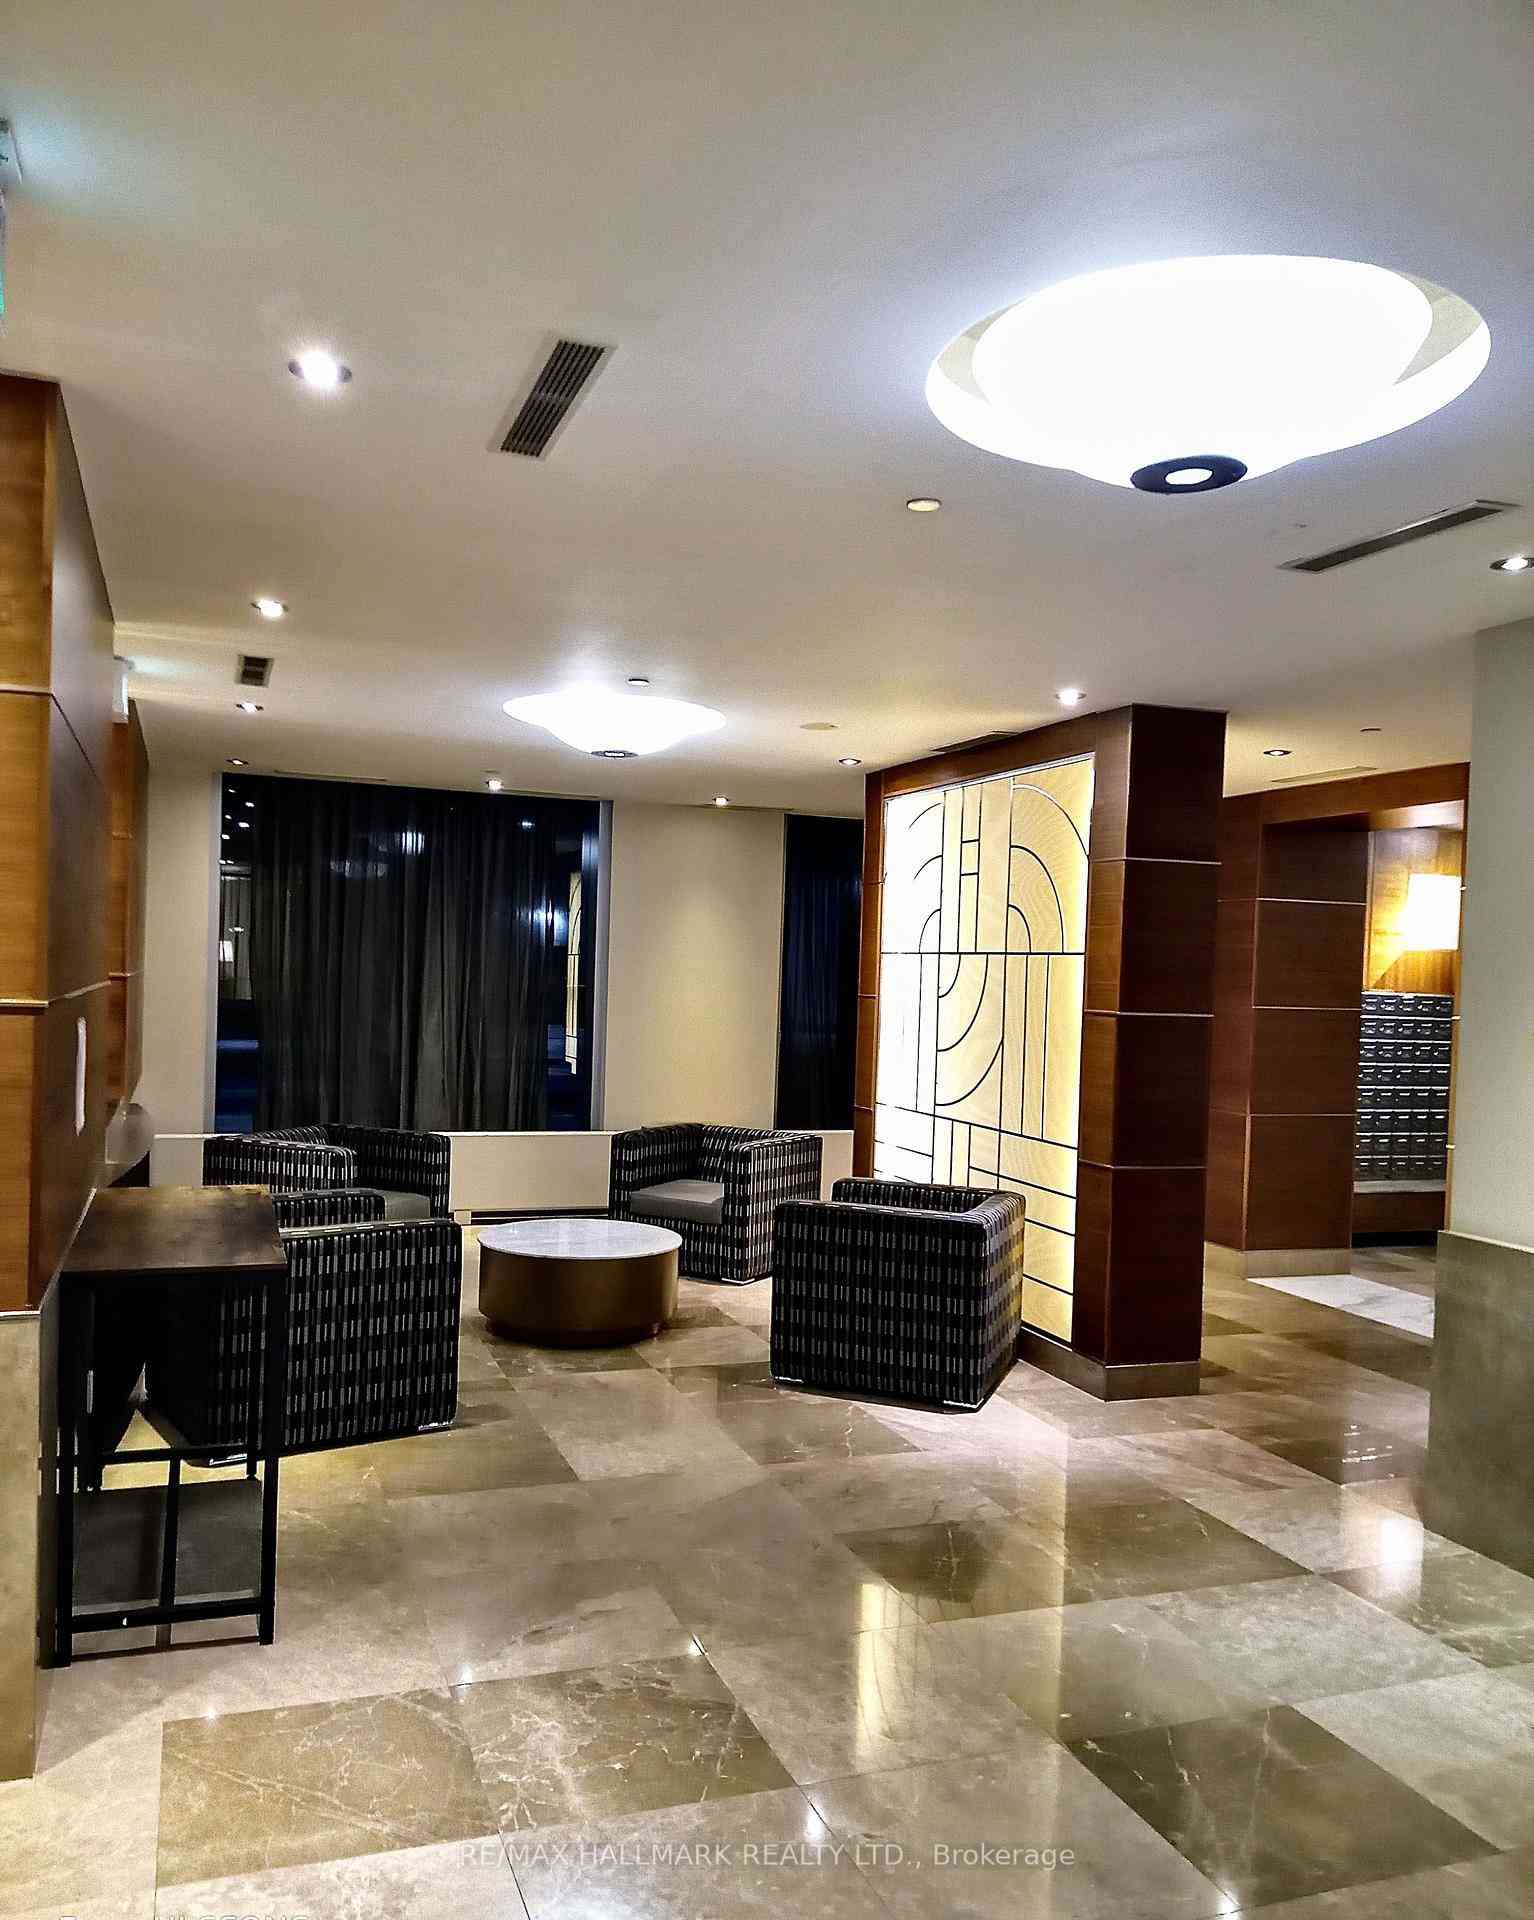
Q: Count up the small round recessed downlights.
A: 10